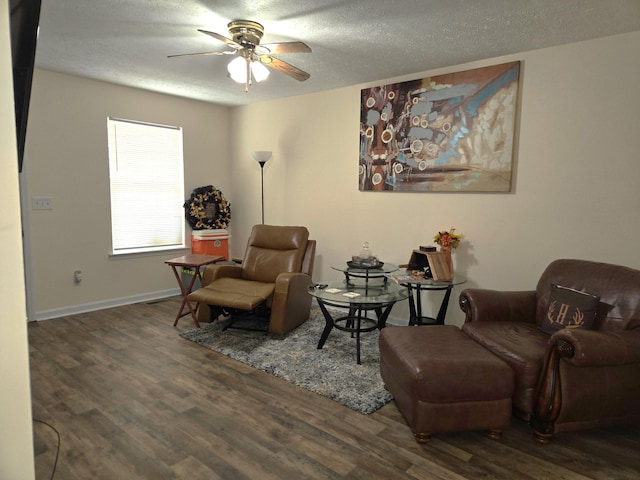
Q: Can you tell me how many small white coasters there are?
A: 2